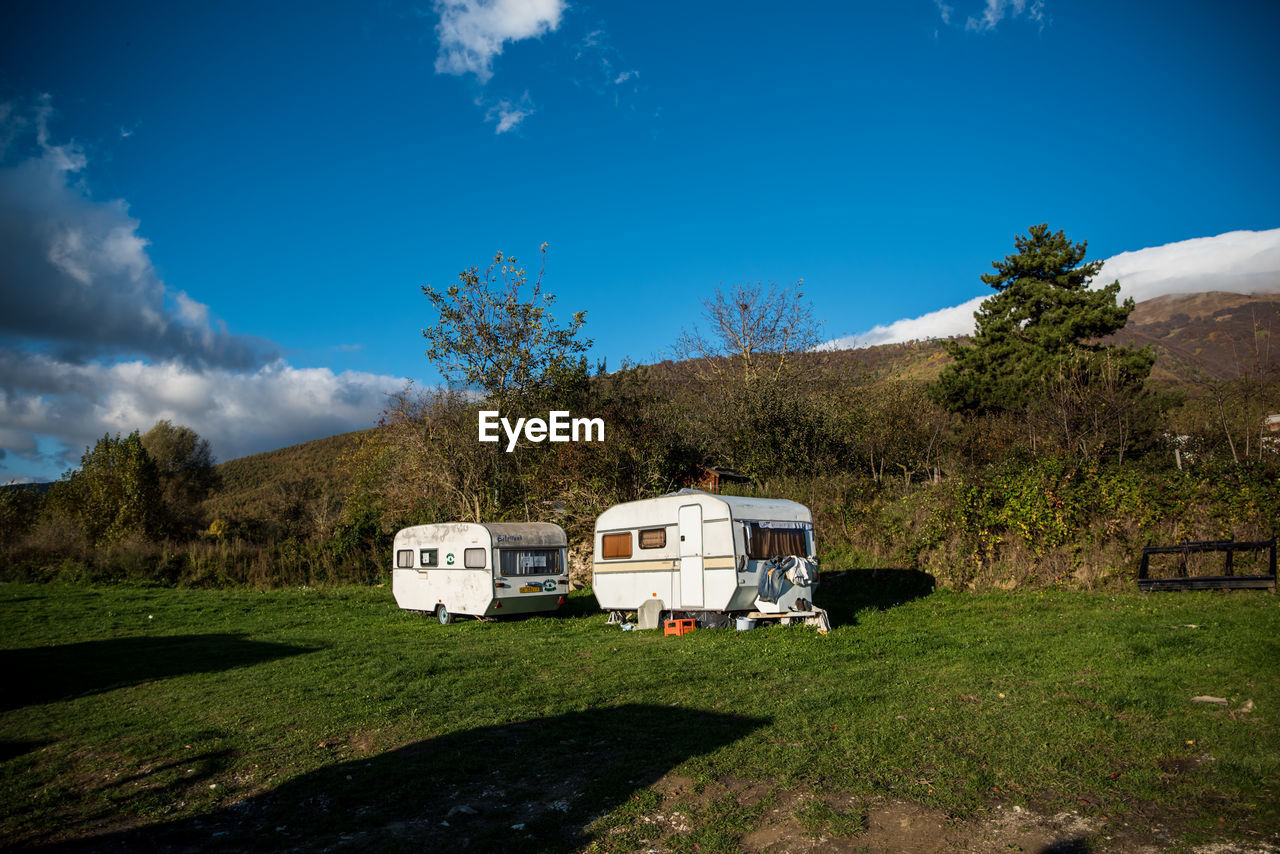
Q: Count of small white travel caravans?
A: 2